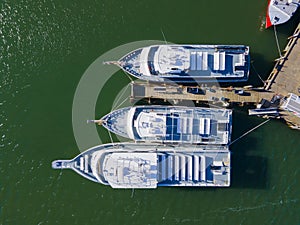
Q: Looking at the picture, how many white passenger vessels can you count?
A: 3